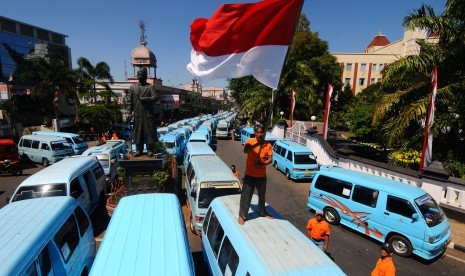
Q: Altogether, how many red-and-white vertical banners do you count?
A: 3